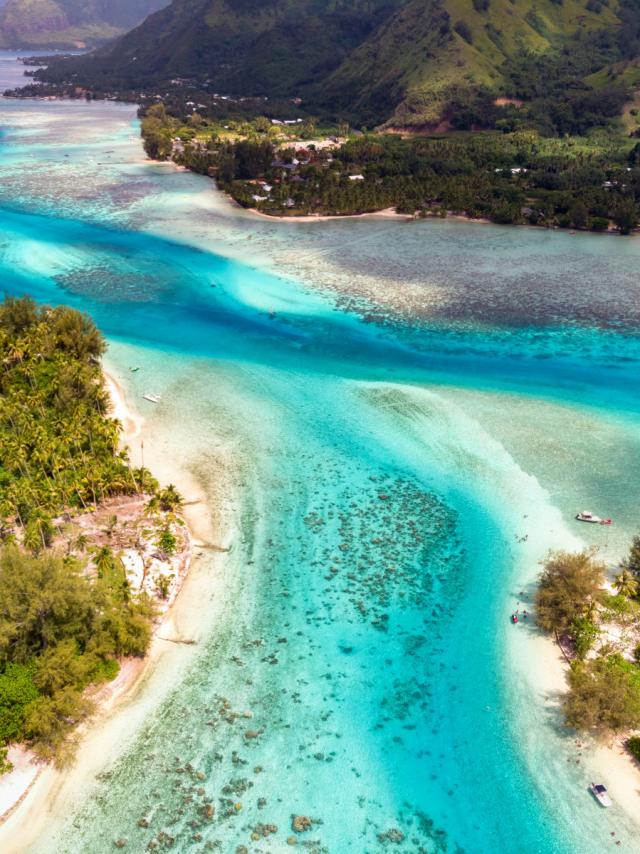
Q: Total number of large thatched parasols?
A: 0